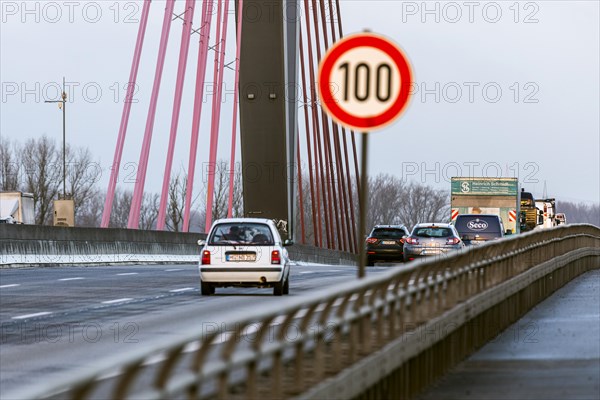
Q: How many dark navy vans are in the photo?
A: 1